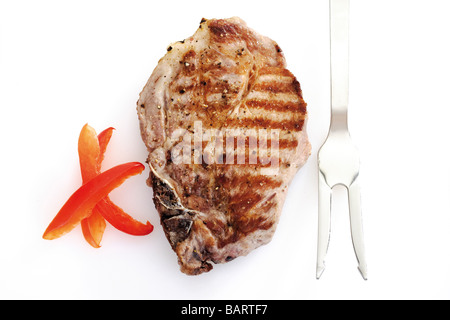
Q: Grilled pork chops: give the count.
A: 1